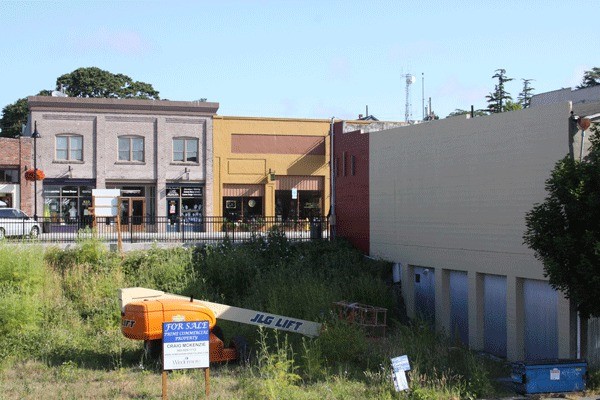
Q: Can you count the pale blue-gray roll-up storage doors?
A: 4